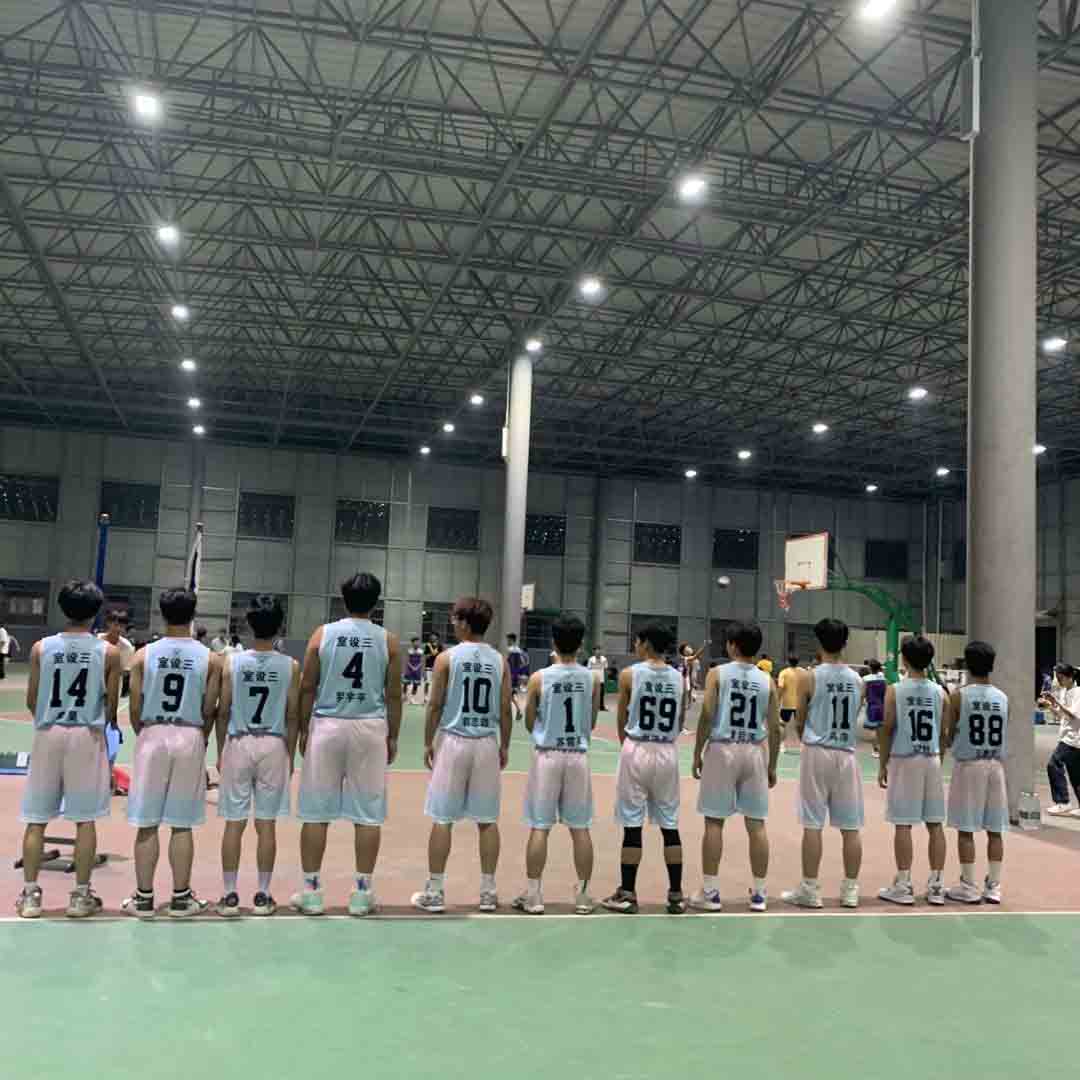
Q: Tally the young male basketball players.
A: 11